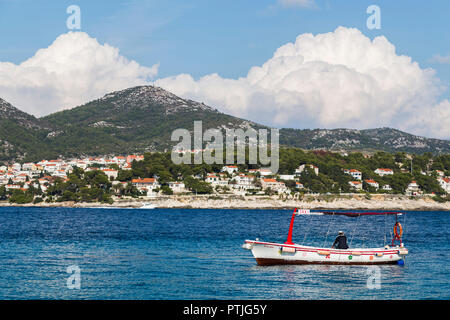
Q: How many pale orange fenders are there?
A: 5